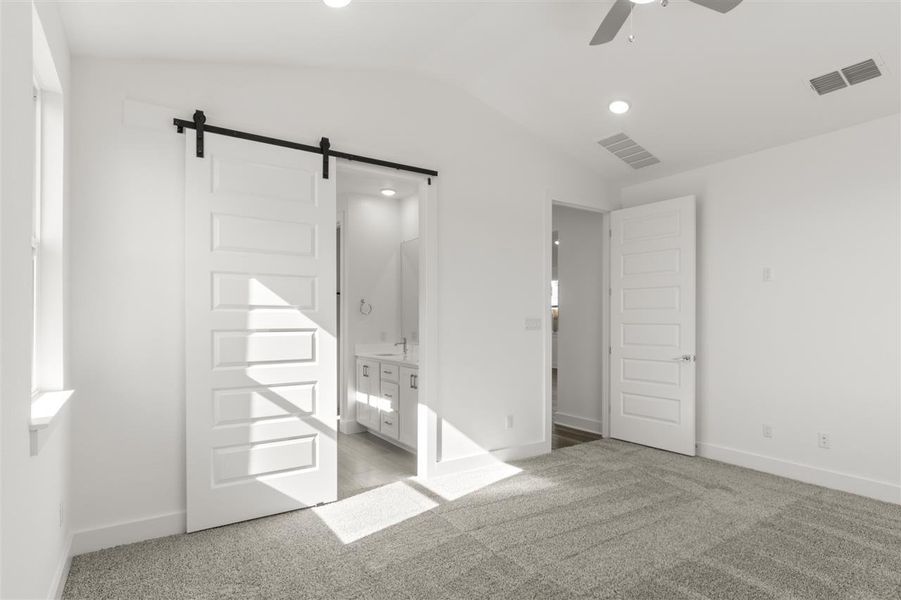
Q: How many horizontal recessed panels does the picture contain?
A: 12